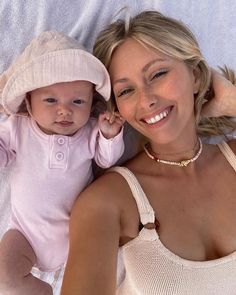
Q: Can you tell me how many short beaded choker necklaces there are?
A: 1